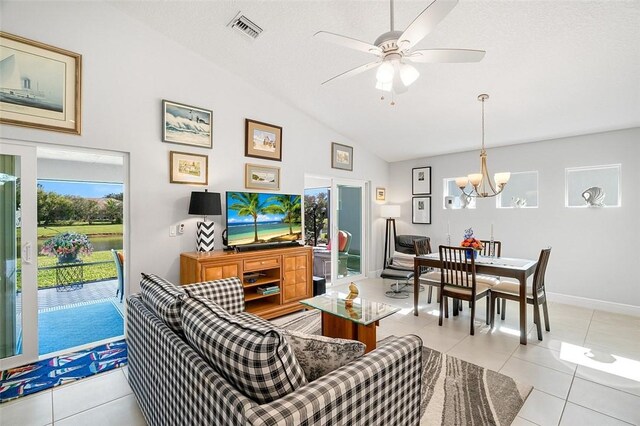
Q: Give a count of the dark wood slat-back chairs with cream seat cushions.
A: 4